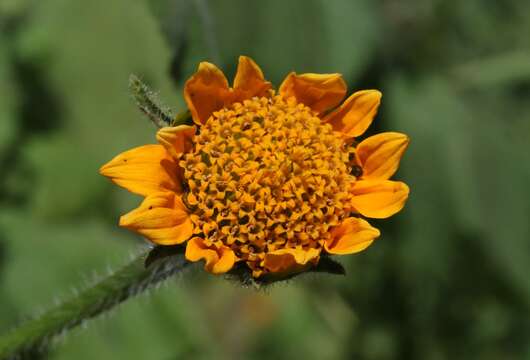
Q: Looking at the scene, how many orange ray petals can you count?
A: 12